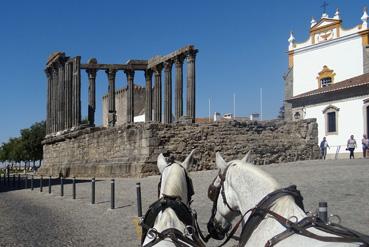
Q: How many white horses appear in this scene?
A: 2